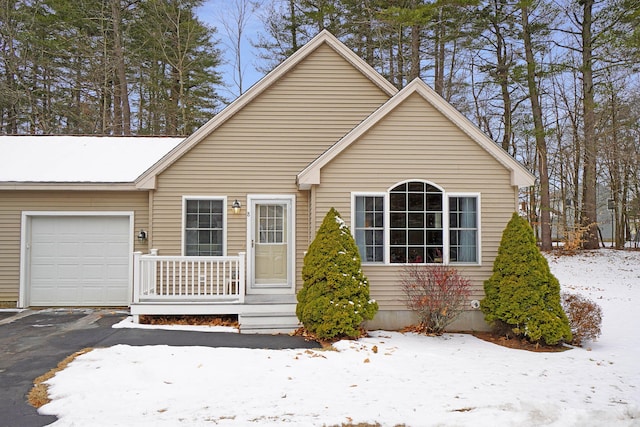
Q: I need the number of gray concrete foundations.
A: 1